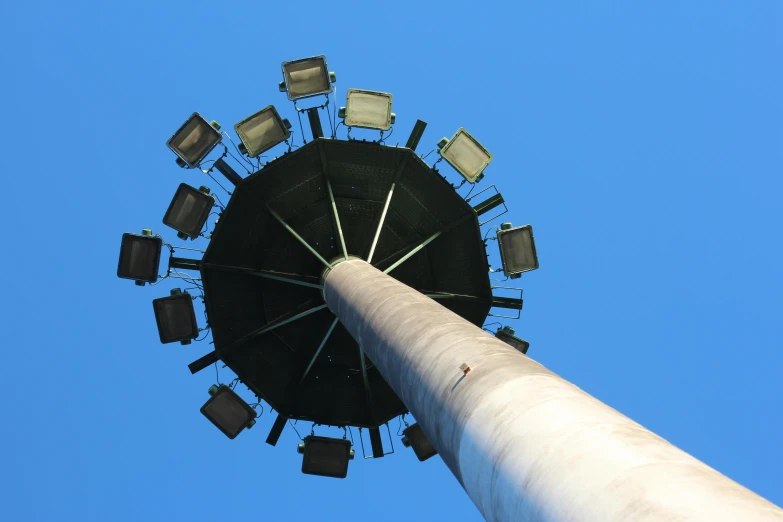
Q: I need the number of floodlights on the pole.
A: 13